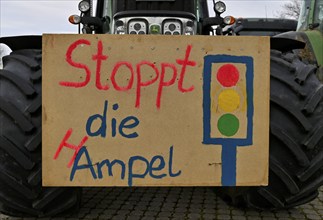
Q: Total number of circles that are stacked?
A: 3